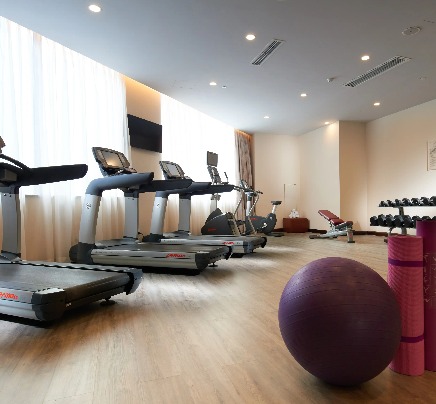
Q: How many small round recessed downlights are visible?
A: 8